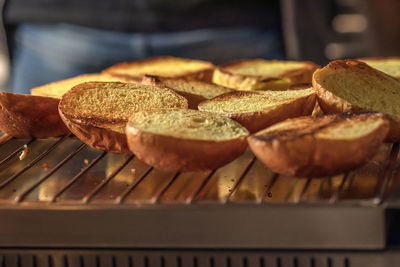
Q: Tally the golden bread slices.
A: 11